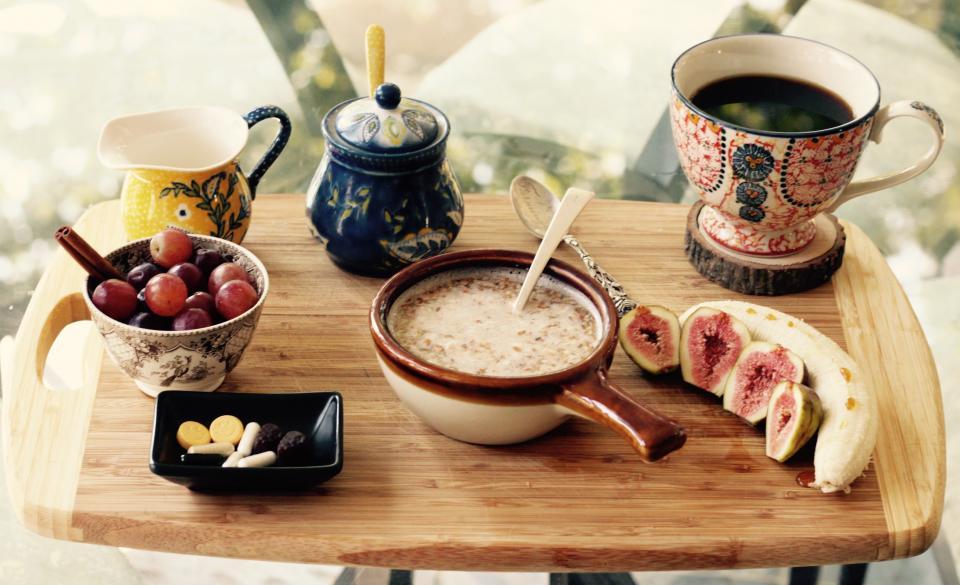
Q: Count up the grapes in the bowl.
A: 12